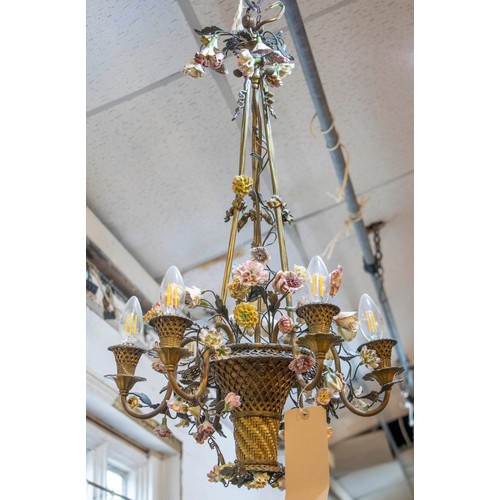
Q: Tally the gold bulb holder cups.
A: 4